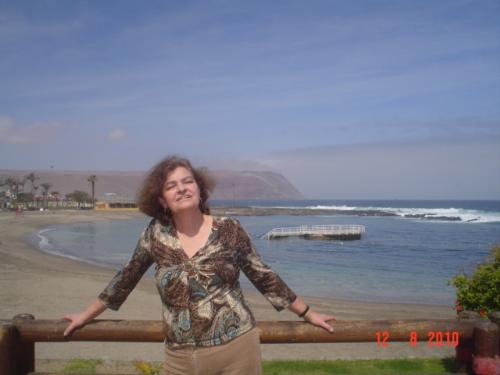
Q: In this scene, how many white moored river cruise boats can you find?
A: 0